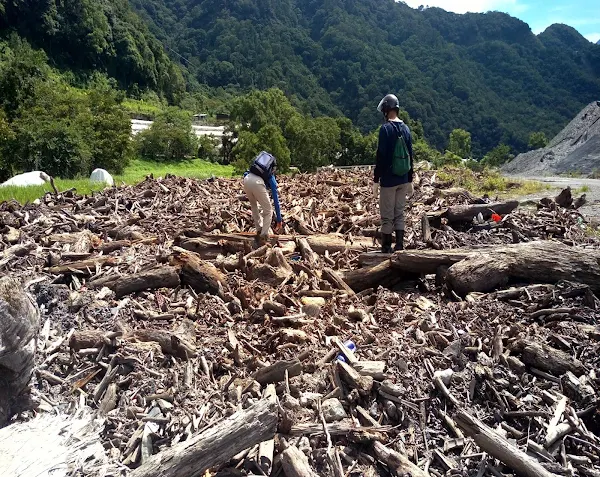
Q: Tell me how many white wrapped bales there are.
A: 2